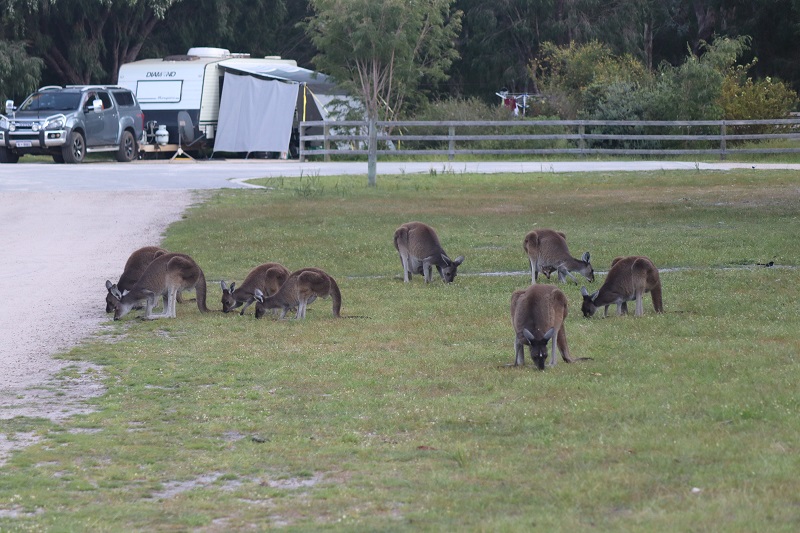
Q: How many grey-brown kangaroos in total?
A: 8